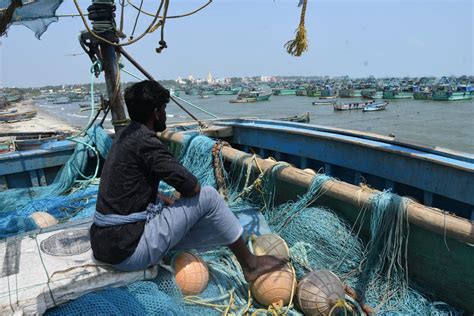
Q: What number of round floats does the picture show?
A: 5